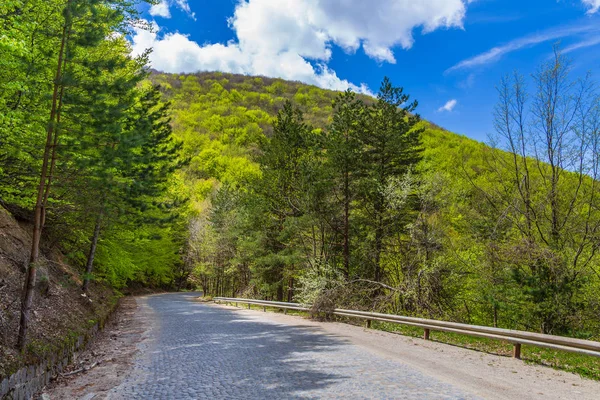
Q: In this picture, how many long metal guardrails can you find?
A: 1